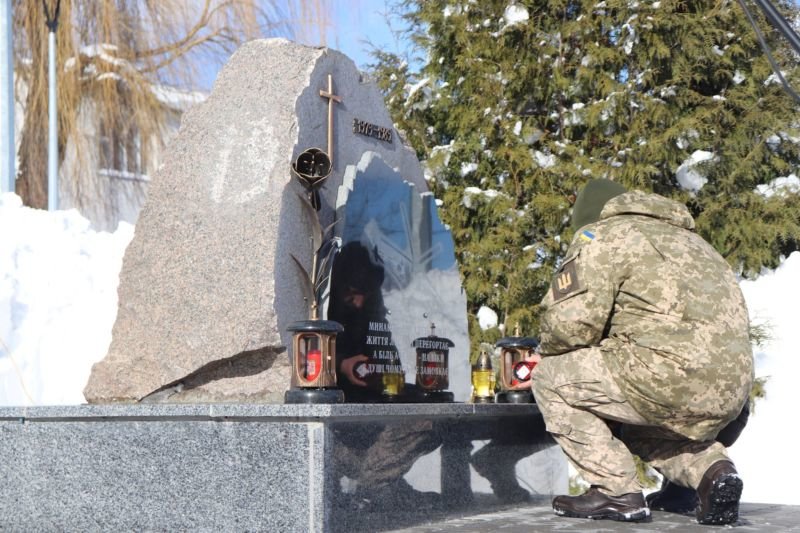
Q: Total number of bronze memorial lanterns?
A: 2